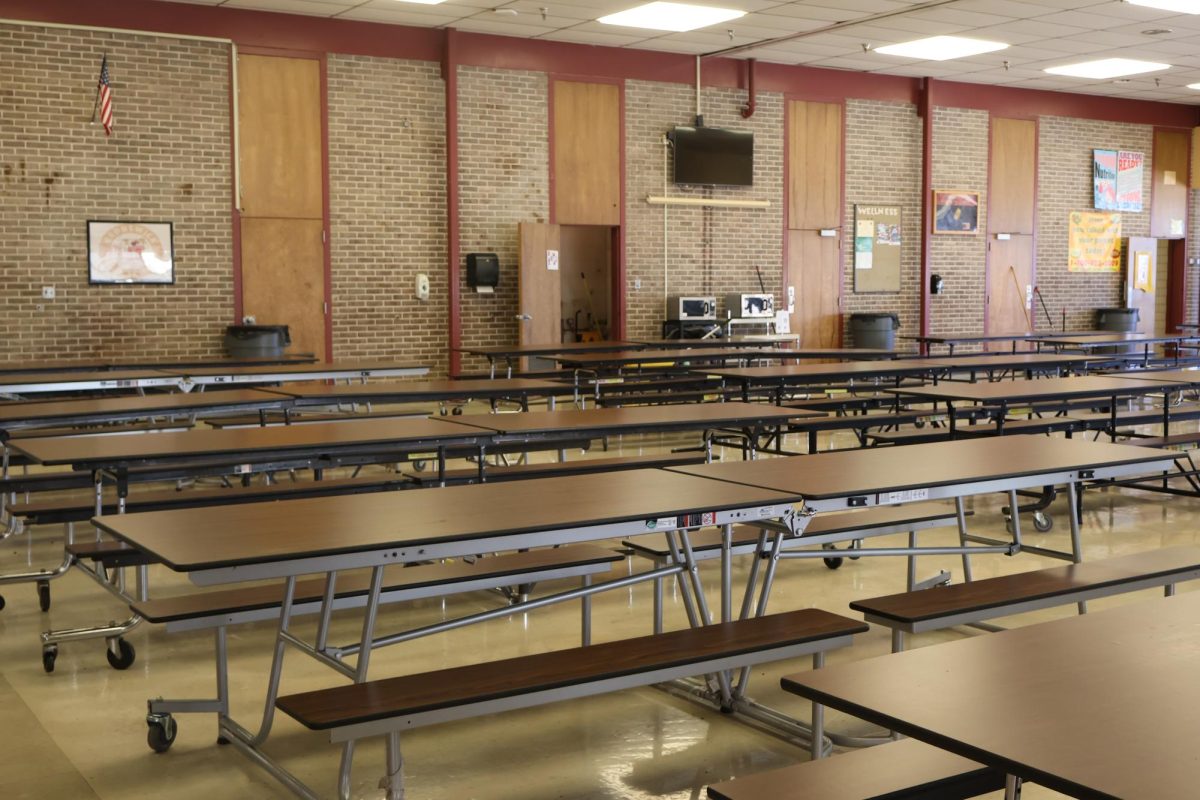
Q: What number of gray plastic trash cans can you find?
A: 3